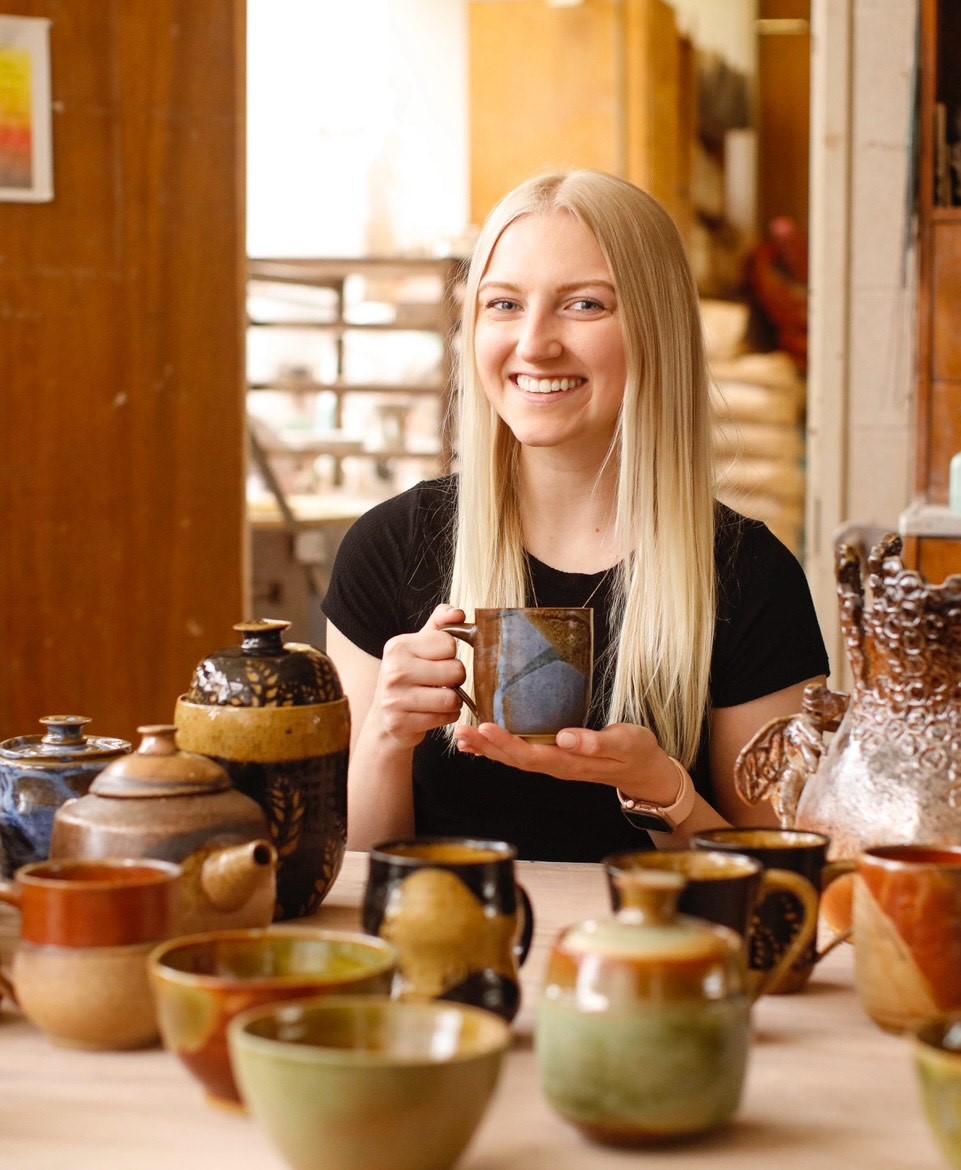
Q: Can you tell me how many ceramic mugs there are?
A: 6